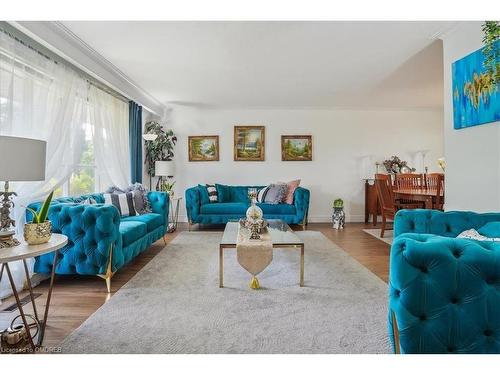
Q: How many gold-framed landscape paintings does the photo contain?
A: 3